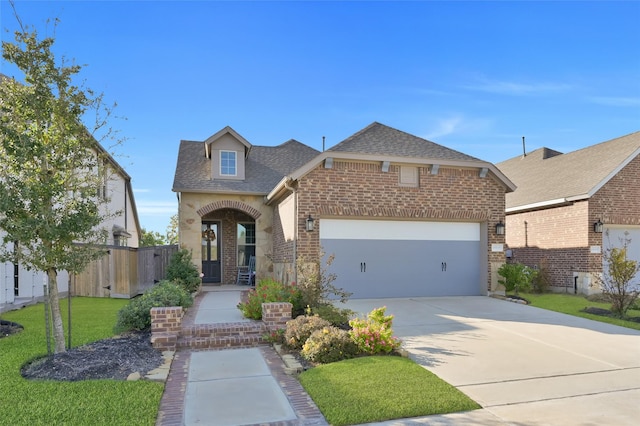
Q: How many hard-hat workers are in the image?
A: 0